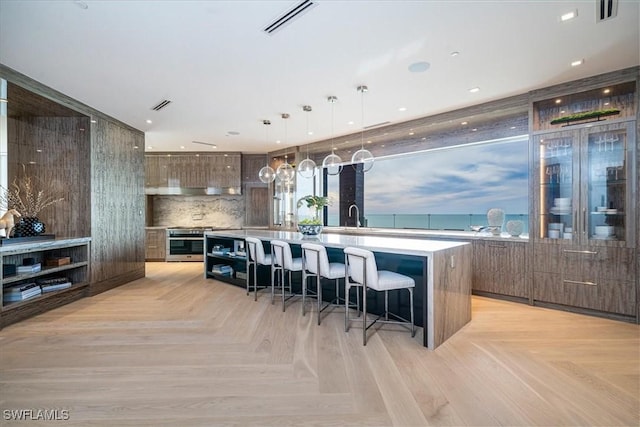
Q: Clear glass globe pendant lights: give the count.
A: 5